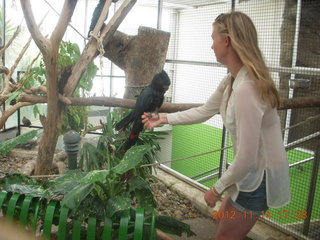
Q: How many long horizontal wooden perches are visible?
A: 1